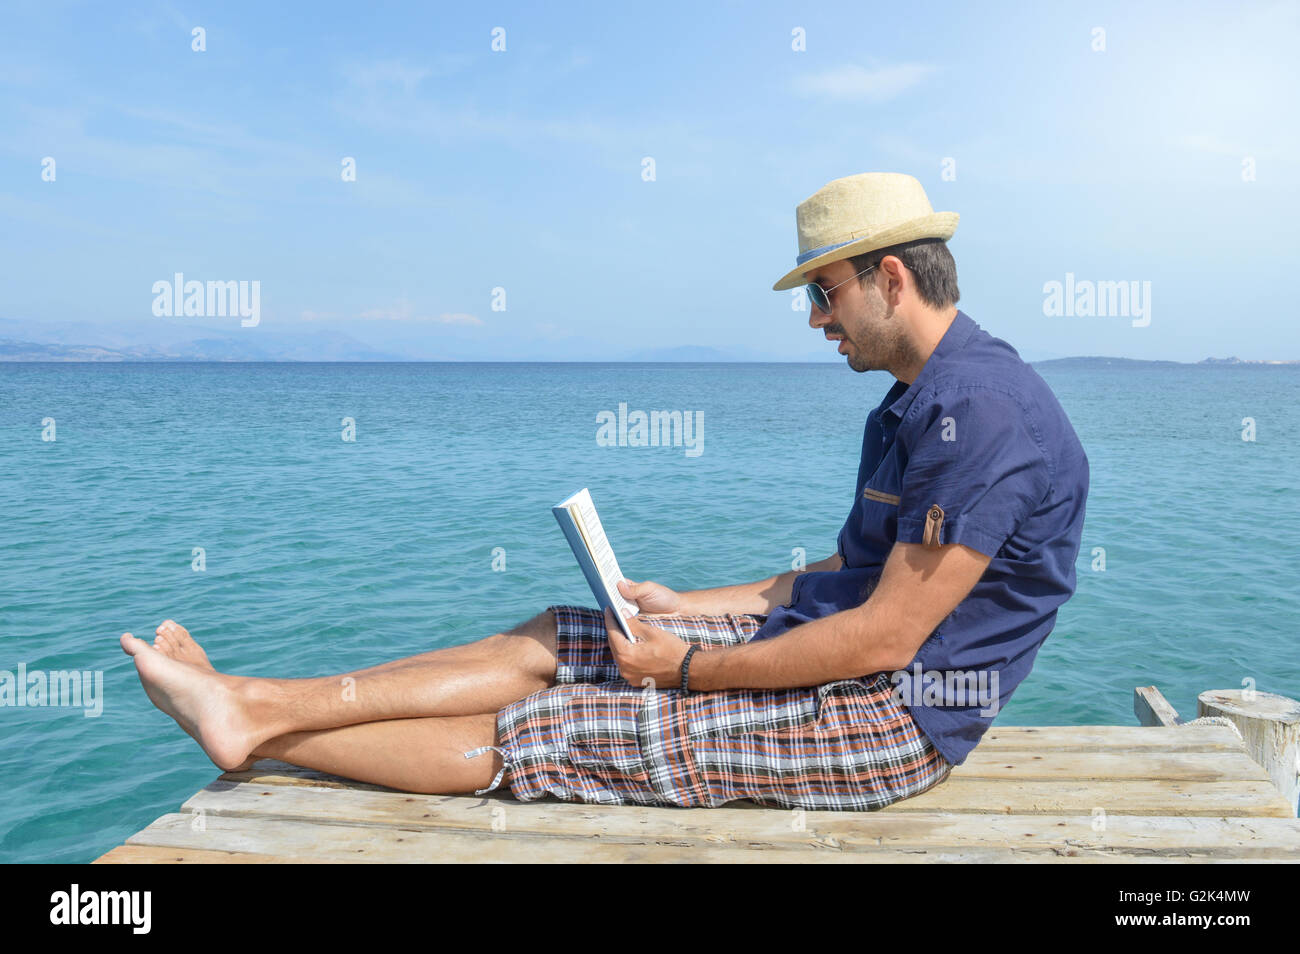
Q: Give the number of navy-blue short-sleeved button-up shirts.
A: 1